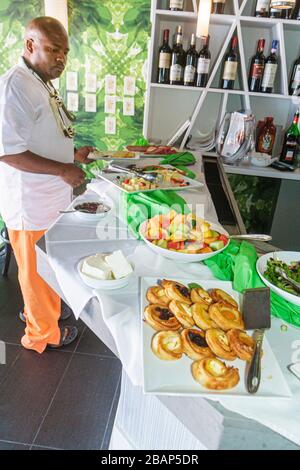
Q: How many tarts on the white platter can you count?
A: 13